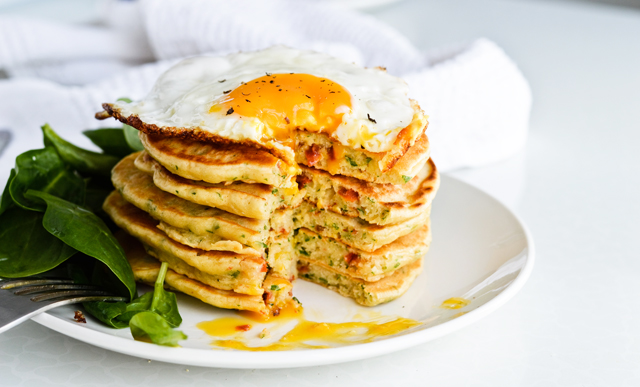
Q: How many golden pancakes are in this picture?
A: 5